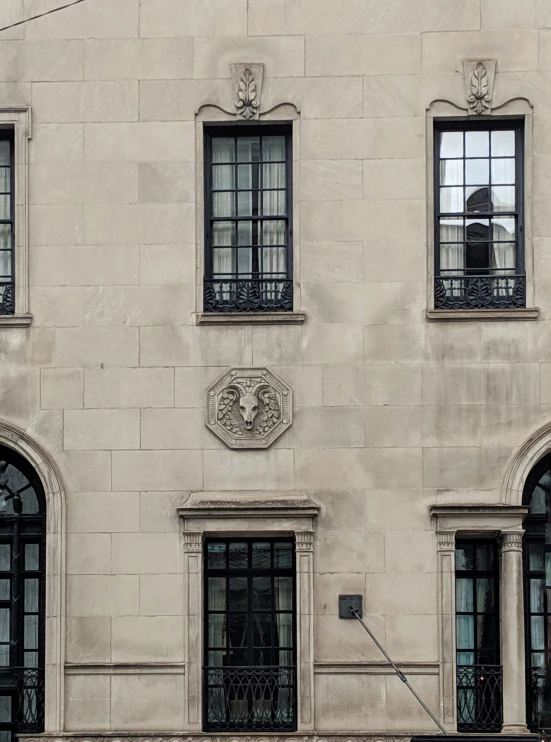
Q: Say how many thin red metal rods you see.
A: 0